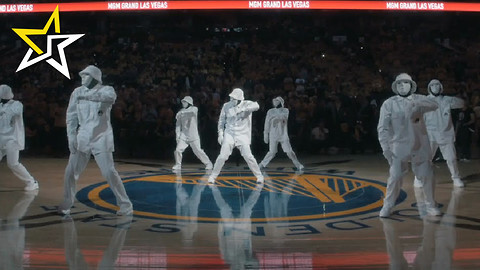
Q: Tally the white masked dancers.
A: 7